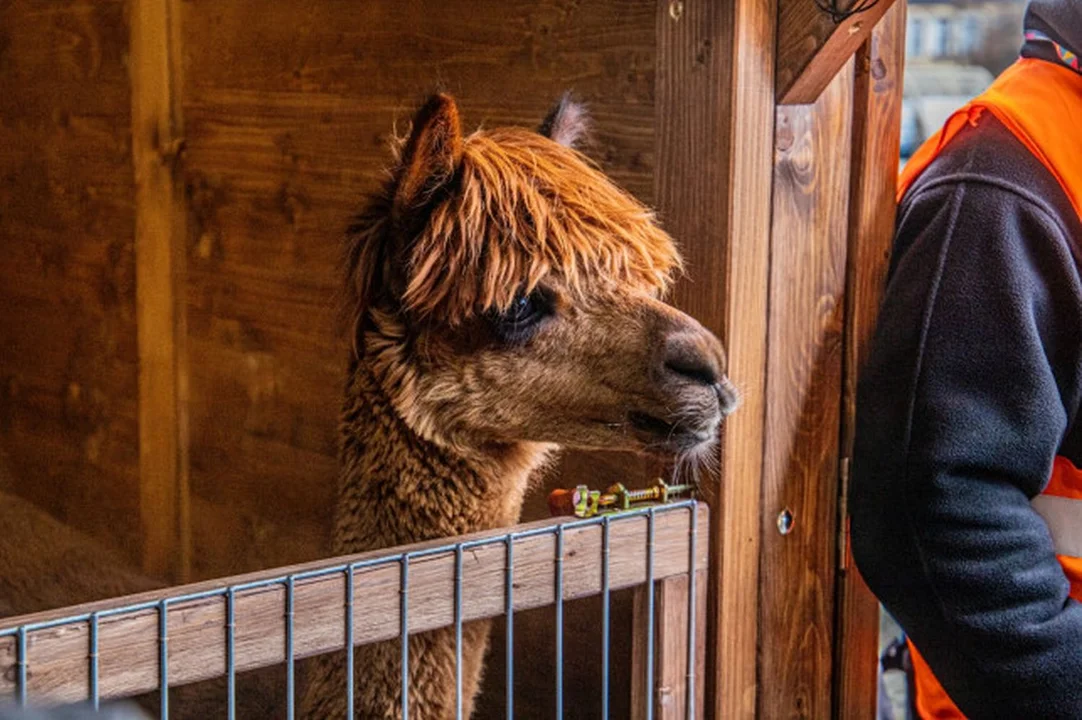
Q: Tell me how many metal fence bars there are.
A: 13